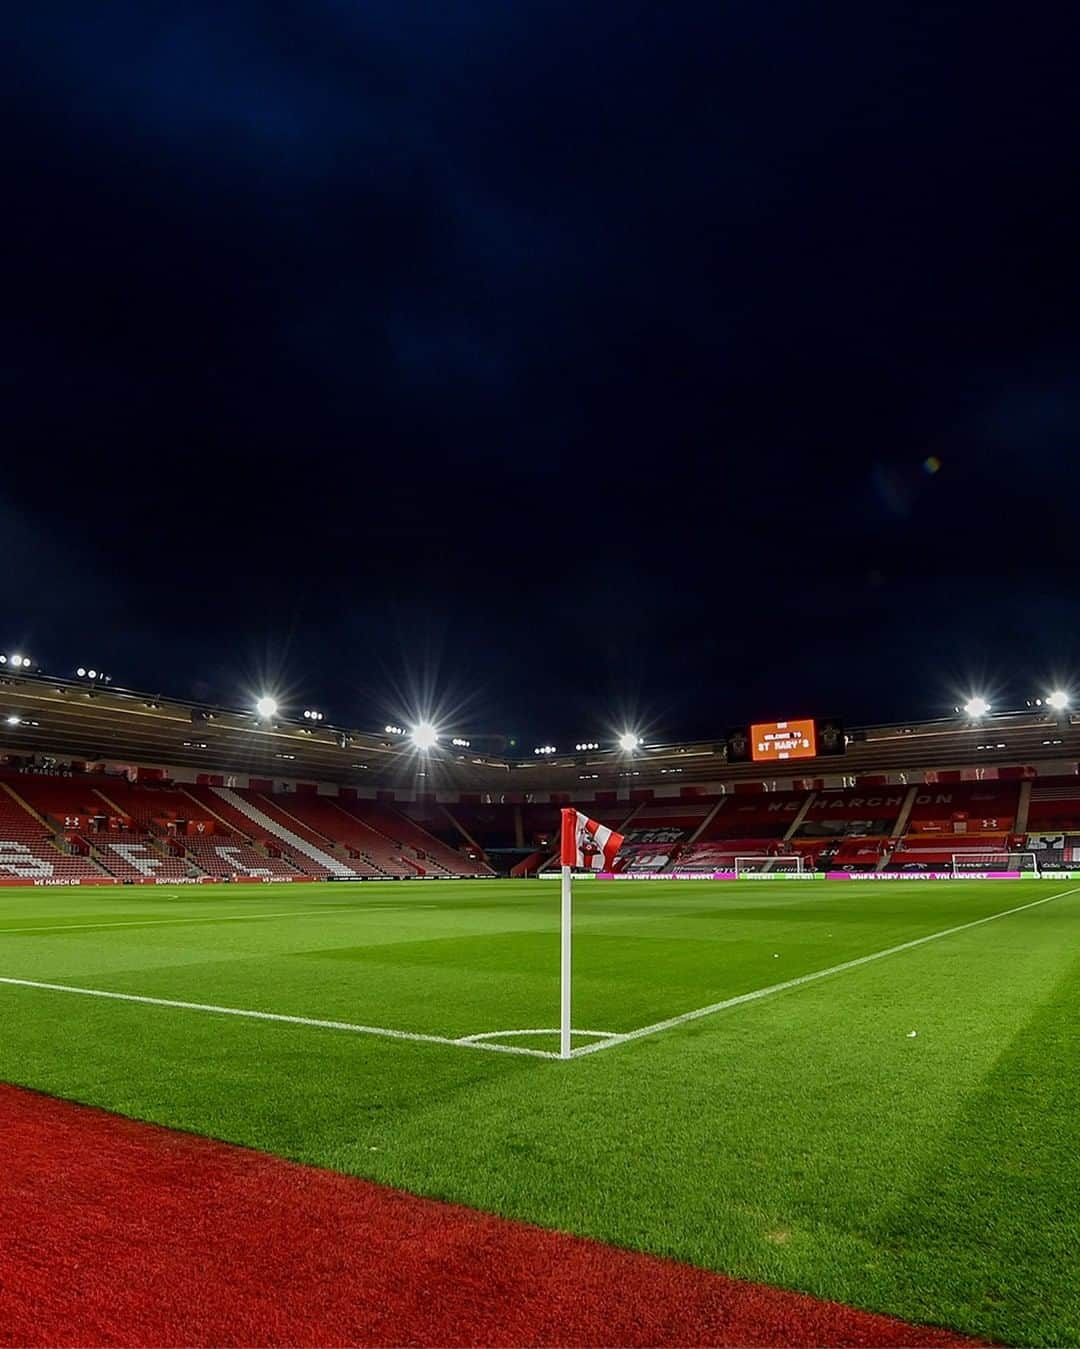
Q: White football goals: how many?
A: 2